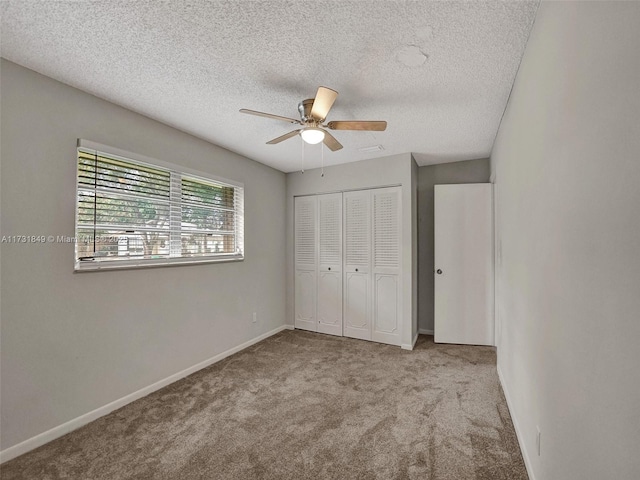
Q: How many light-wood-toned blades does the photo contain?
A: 5